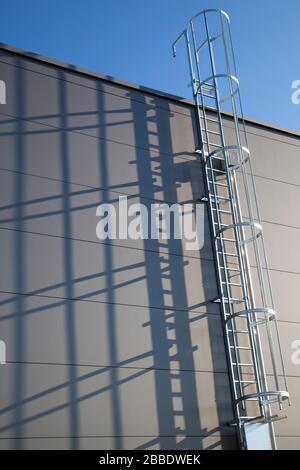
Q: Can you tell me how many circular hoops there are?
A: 6